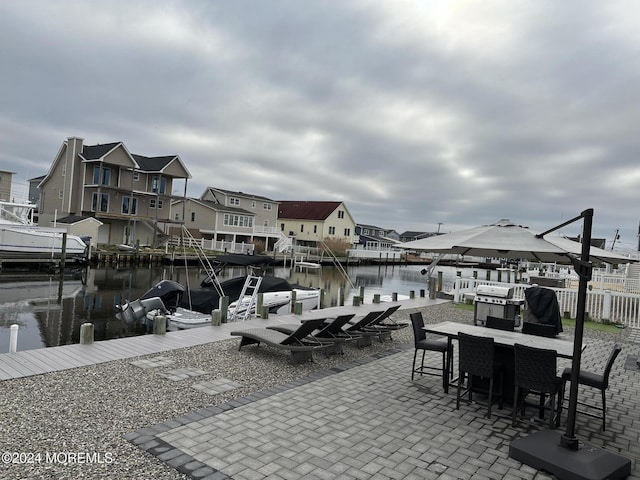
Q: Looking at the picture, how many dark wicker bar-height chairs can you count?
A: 6